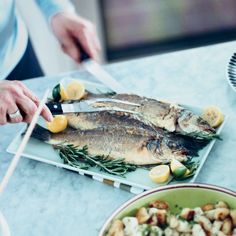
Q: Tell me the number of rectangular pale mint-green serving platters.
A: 1